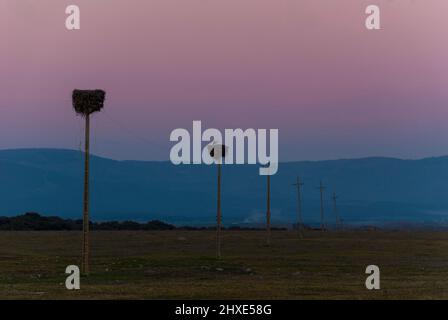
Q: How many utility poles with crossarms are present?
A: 3